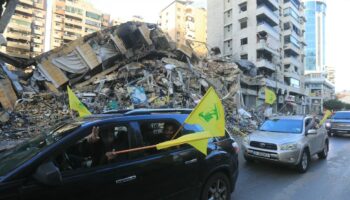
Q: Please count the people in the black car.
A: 2